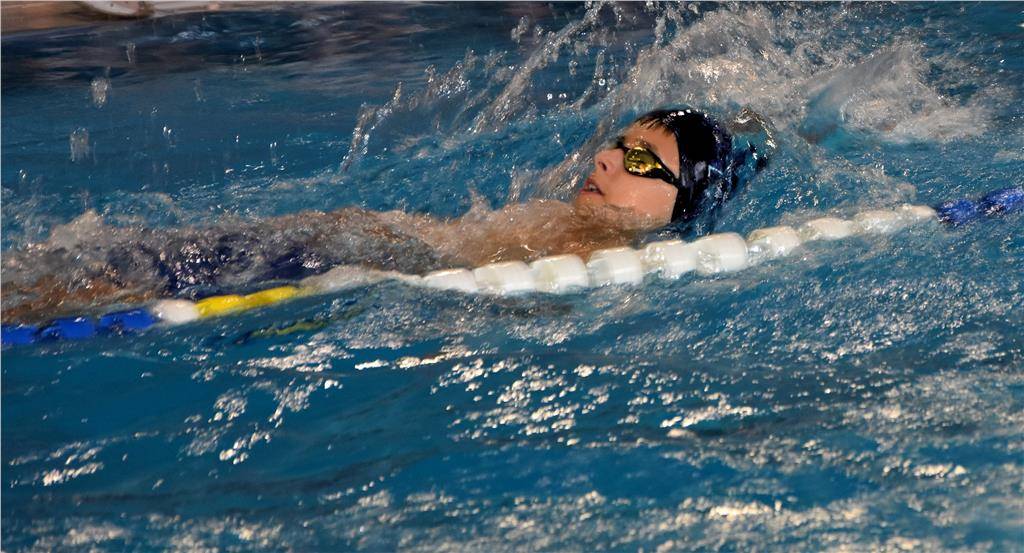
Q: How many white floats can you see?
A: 11